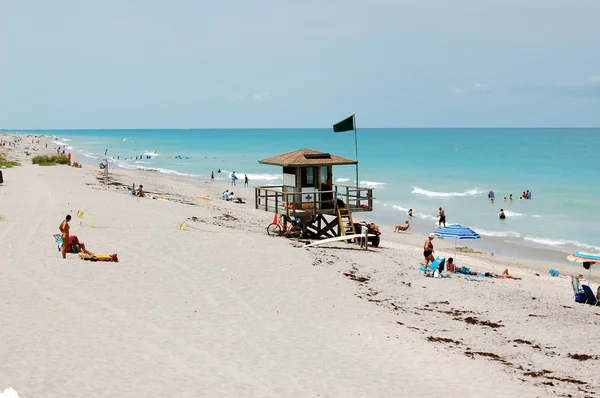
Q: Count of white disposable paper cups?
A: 0